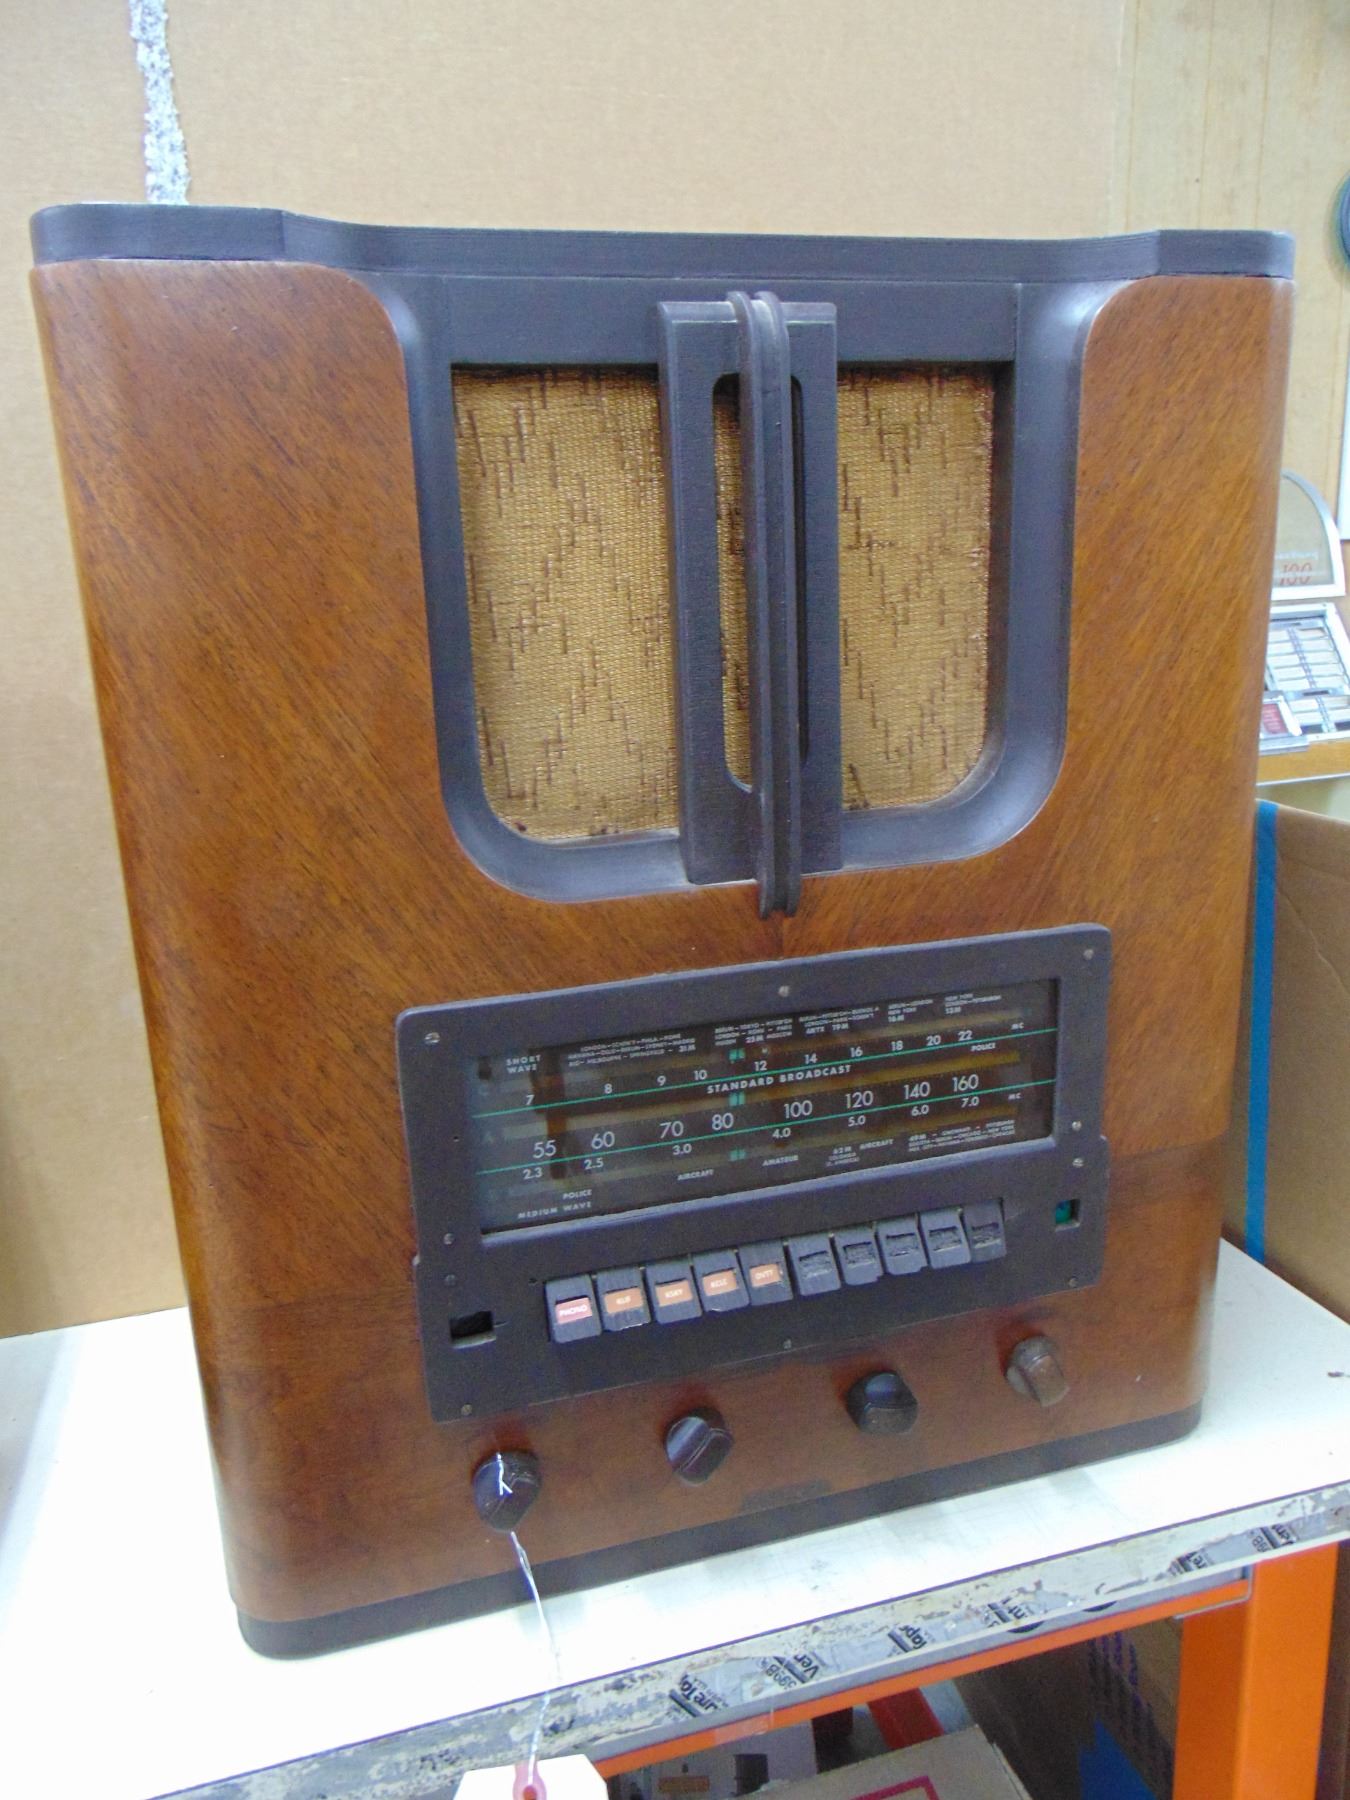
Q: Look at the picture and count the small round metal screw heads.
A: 10